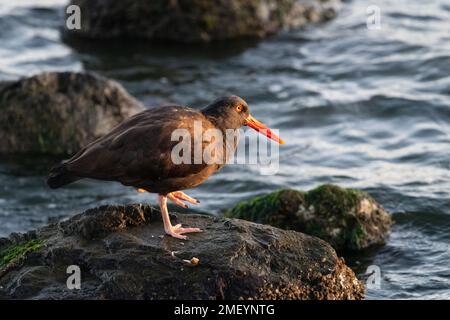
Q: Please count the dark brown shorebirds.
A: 1